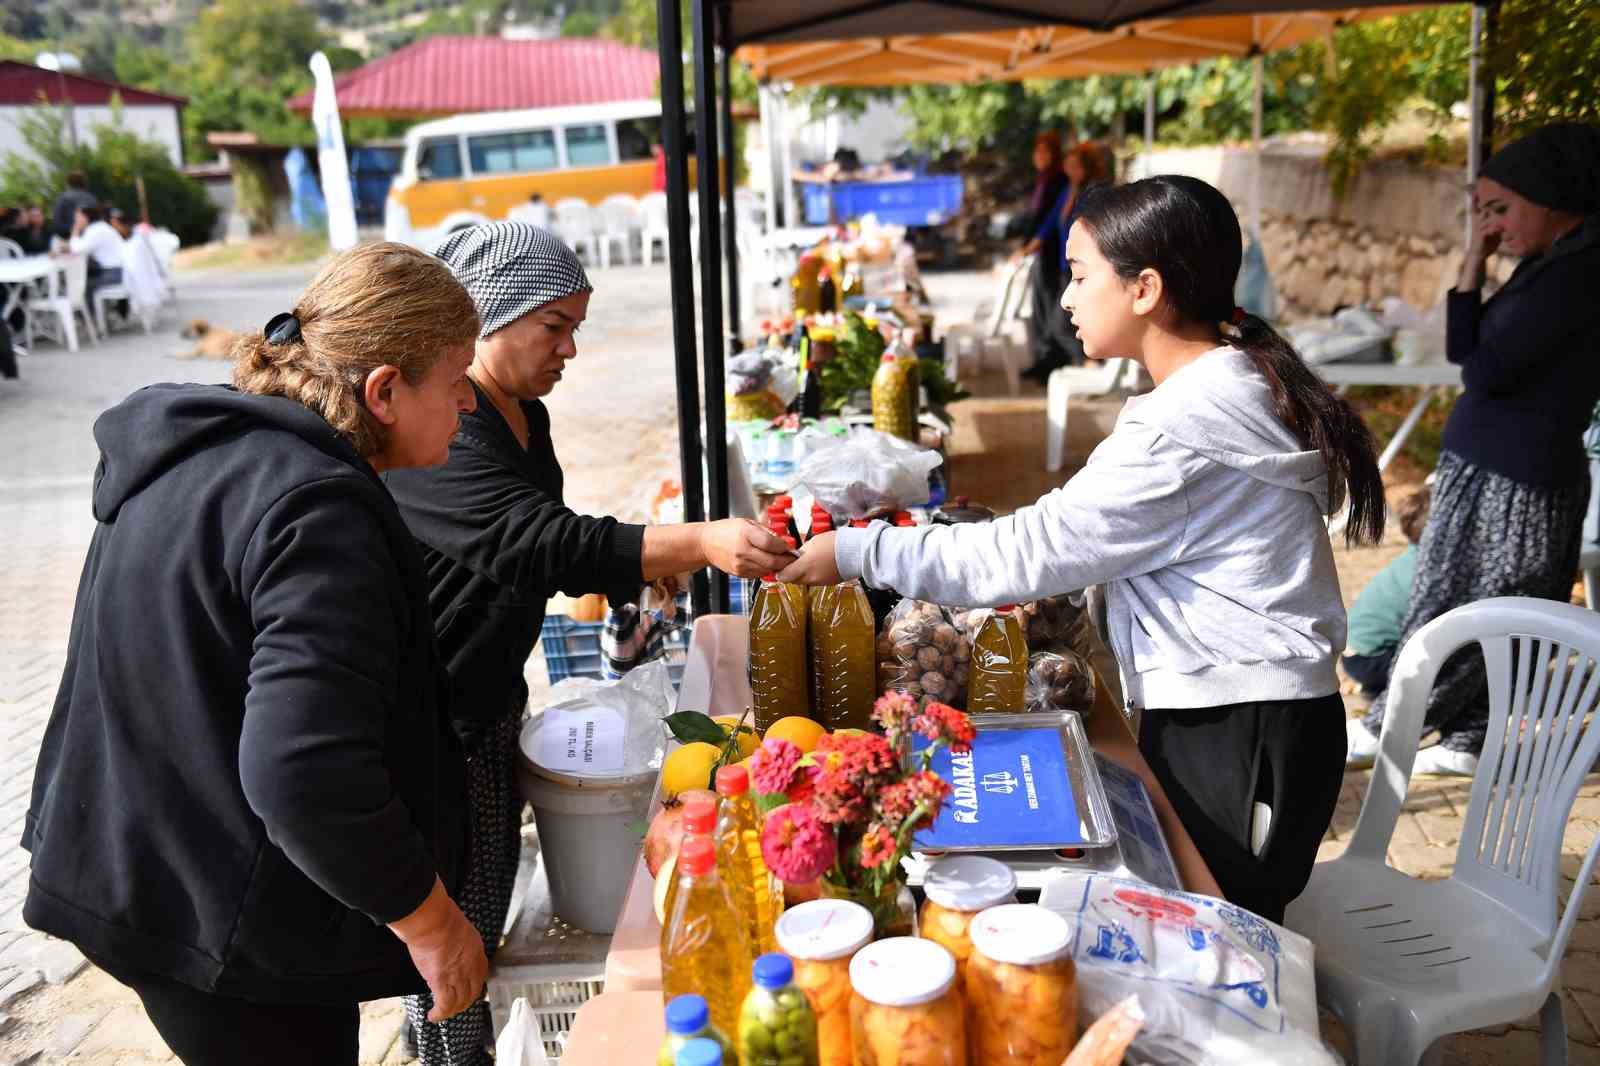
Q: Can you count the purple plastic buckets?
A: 0